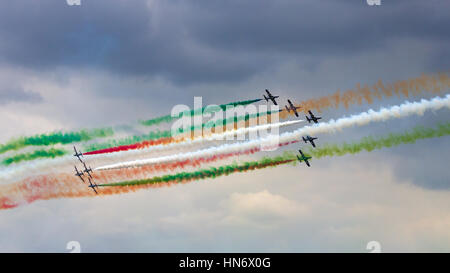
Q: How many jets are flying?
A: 9